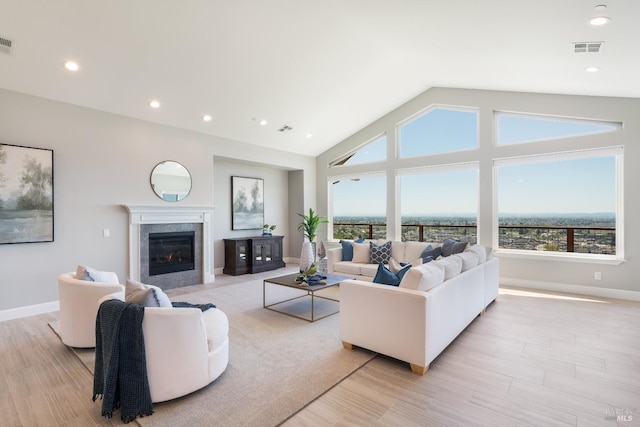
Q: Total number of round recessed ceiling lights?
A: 7